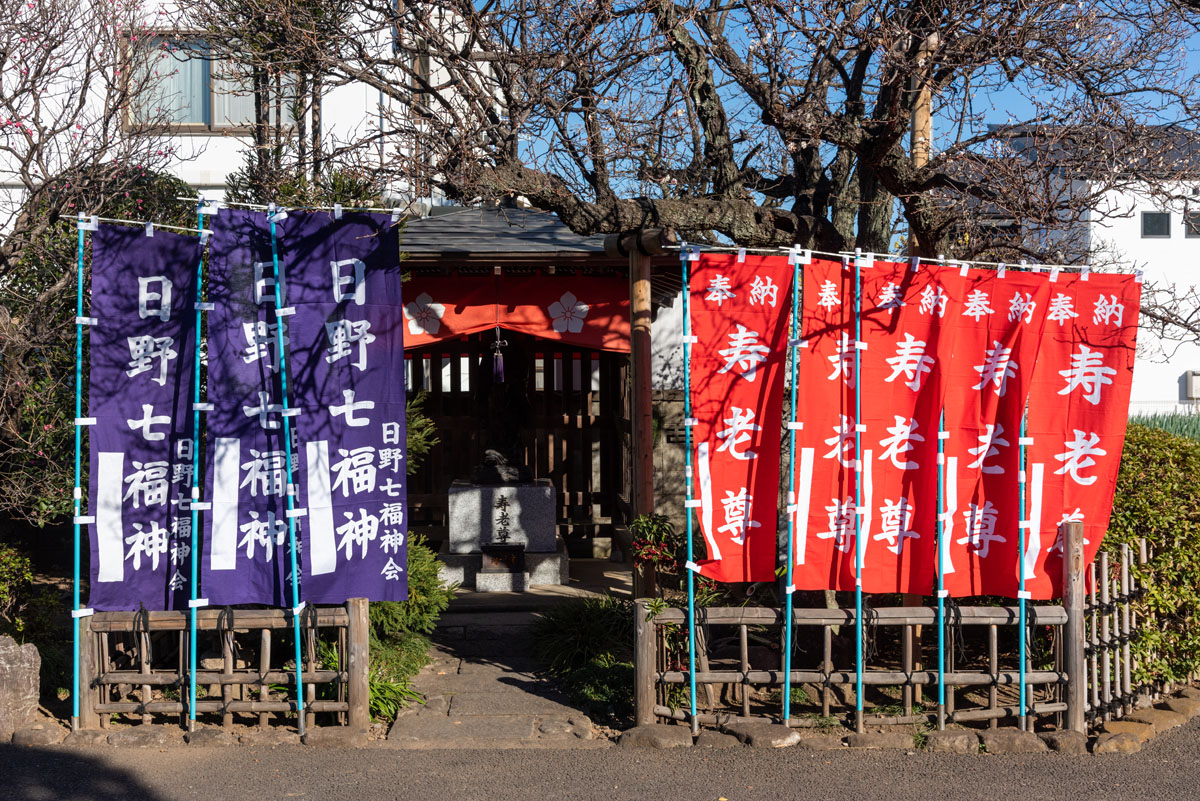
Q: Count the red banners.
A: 5